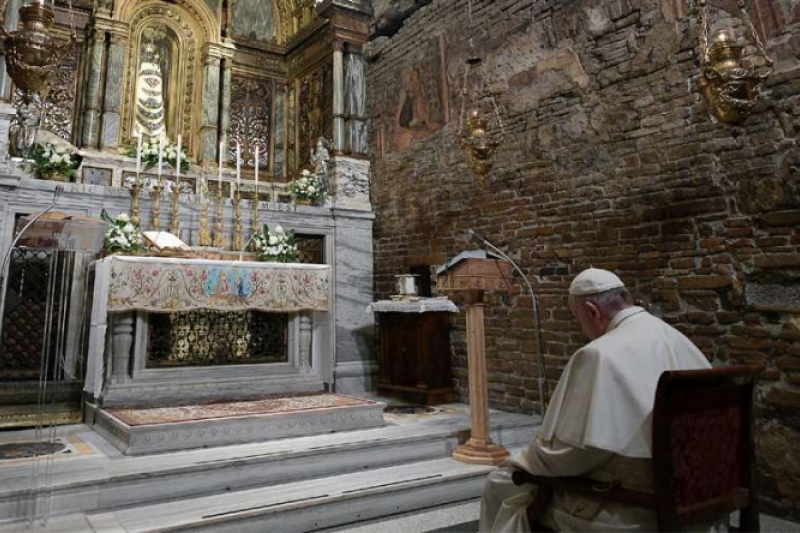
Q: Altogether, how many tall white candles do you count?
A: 6